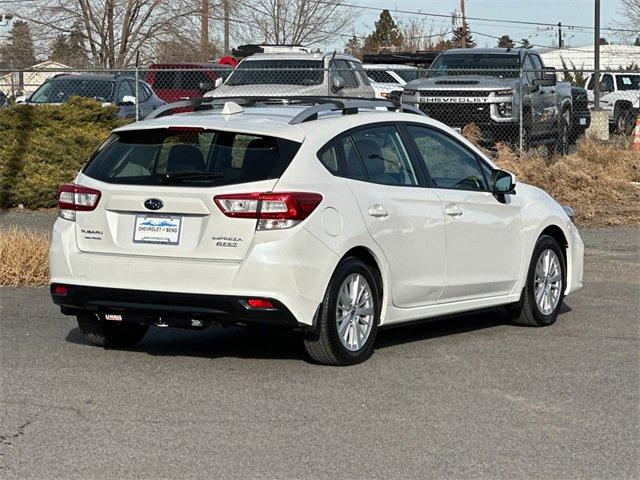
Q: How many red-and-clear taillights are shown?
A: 2